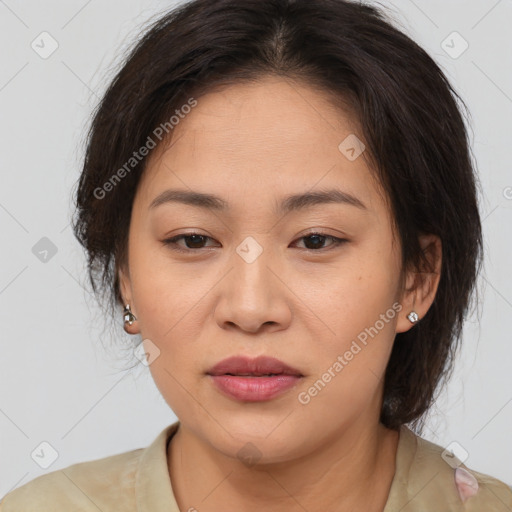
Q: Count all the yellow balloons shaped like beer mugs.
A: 0